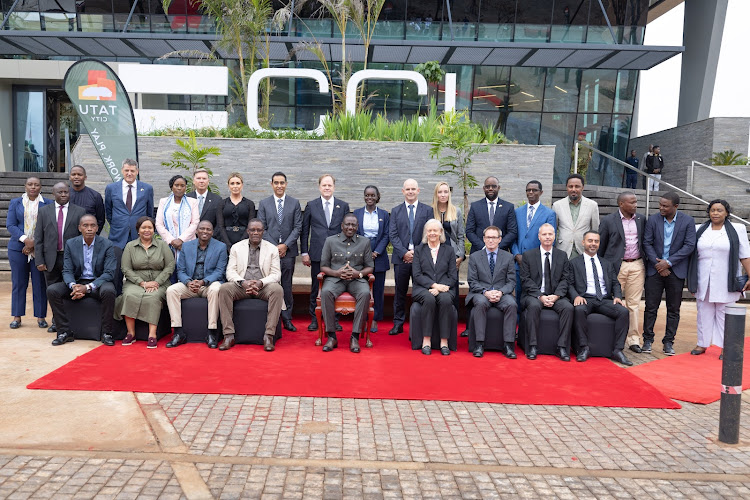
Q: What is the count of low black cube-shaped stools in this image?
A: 8